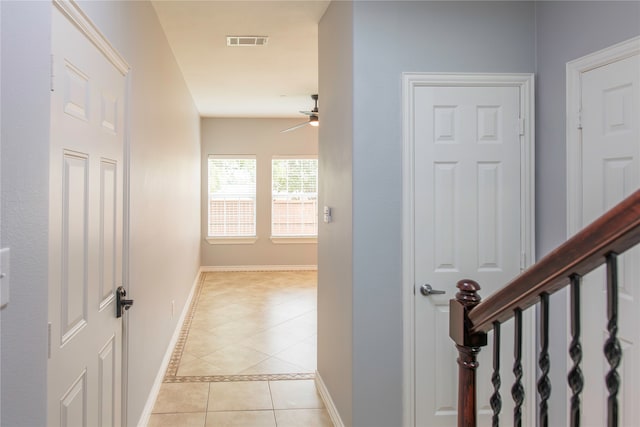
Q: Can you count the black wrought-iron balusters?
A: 5